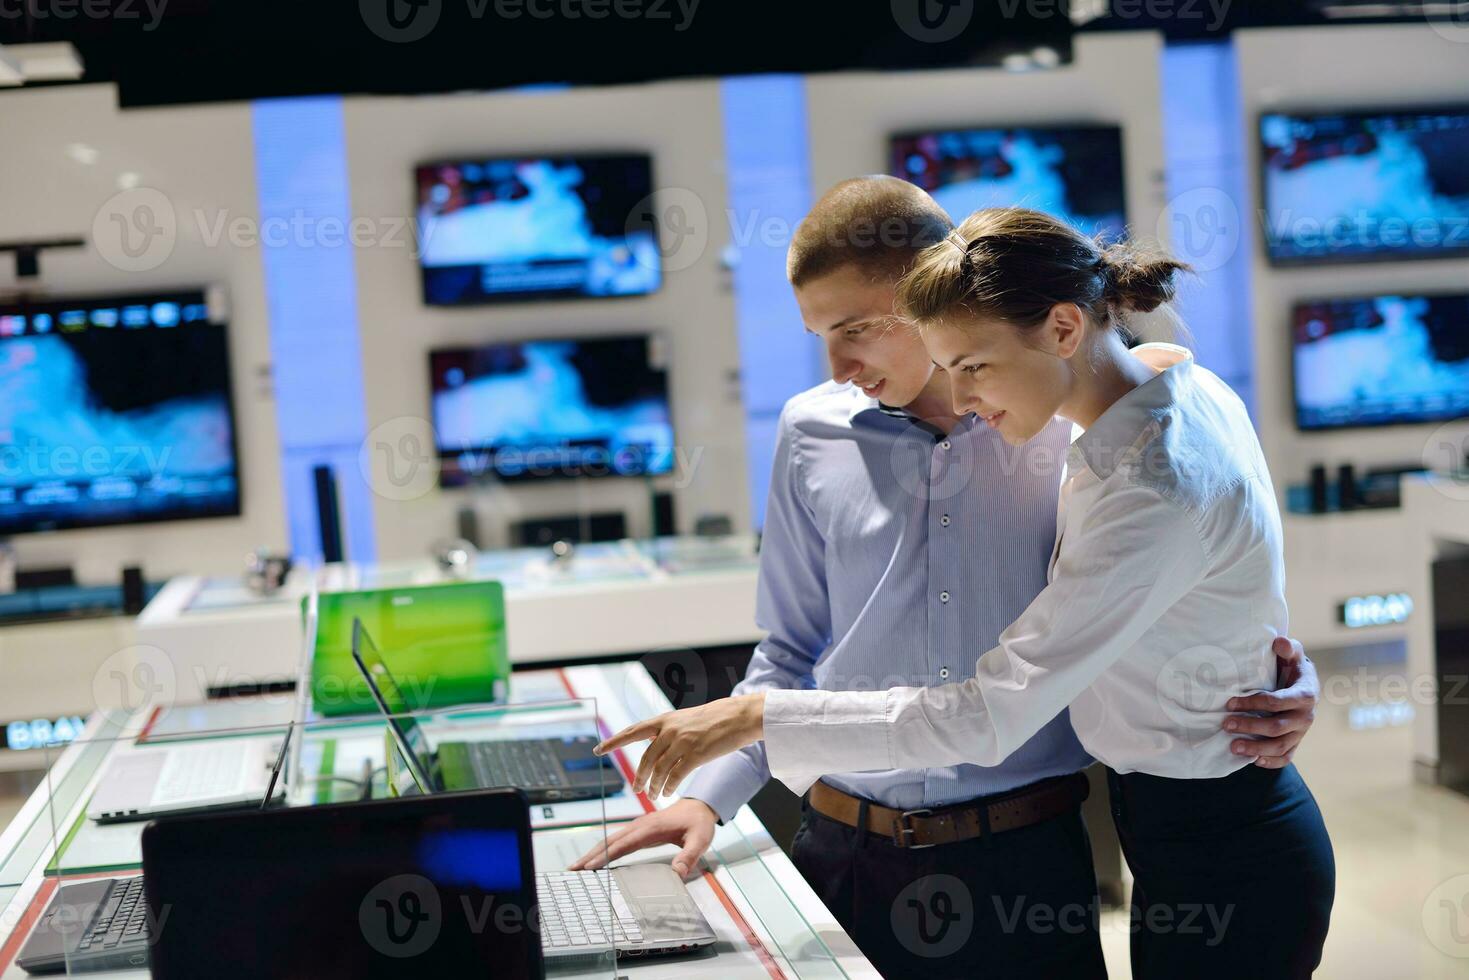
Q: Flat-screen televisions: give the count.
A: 6